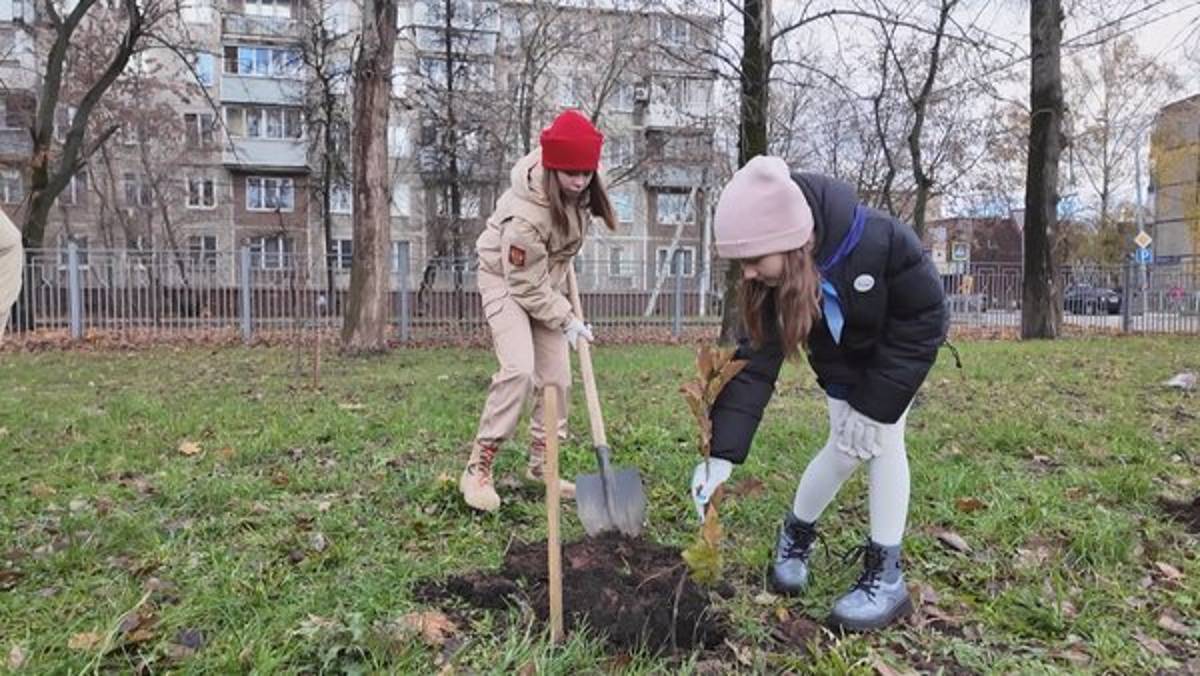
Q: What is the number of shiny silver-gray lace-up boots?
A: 2